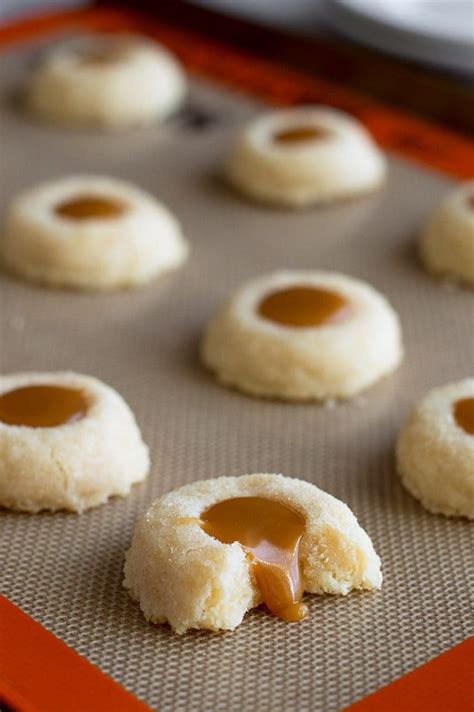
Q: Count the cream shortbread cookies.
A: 8